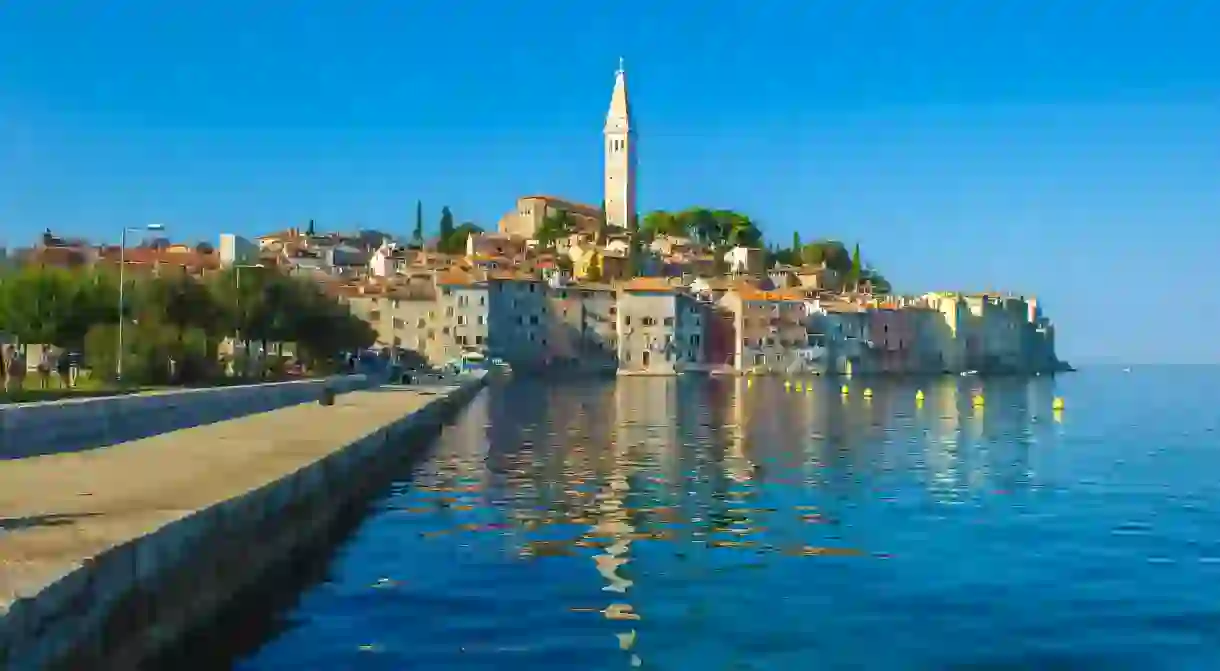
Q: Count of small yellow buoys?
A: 9